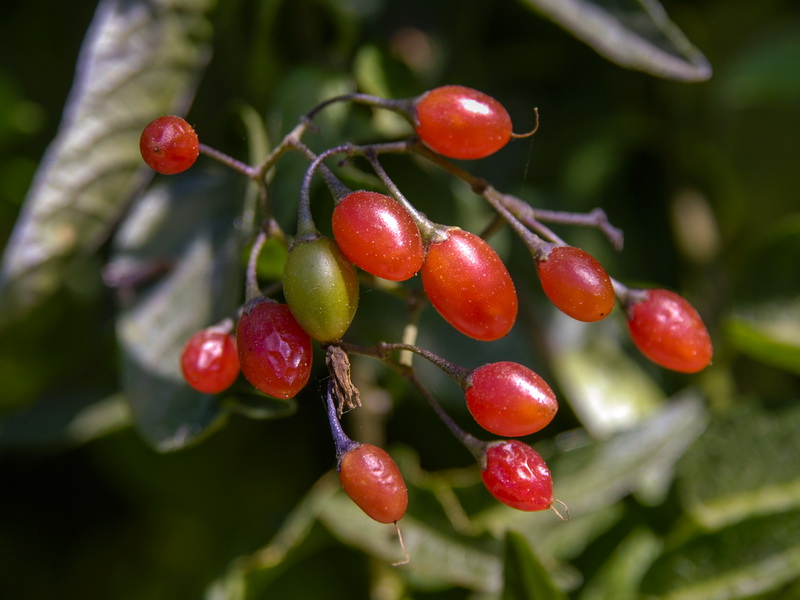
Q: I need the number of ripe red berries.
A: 11